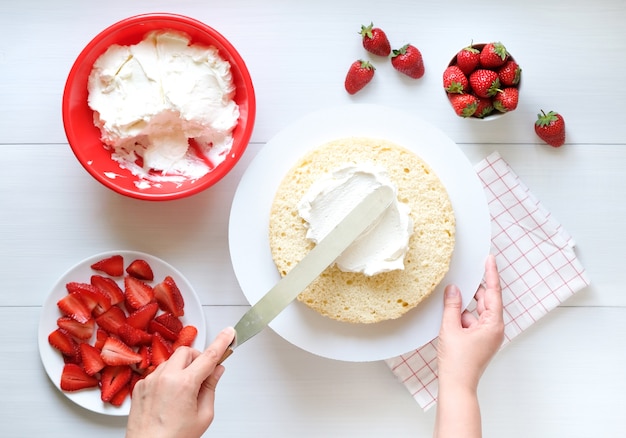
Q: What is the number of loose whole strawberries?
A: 4